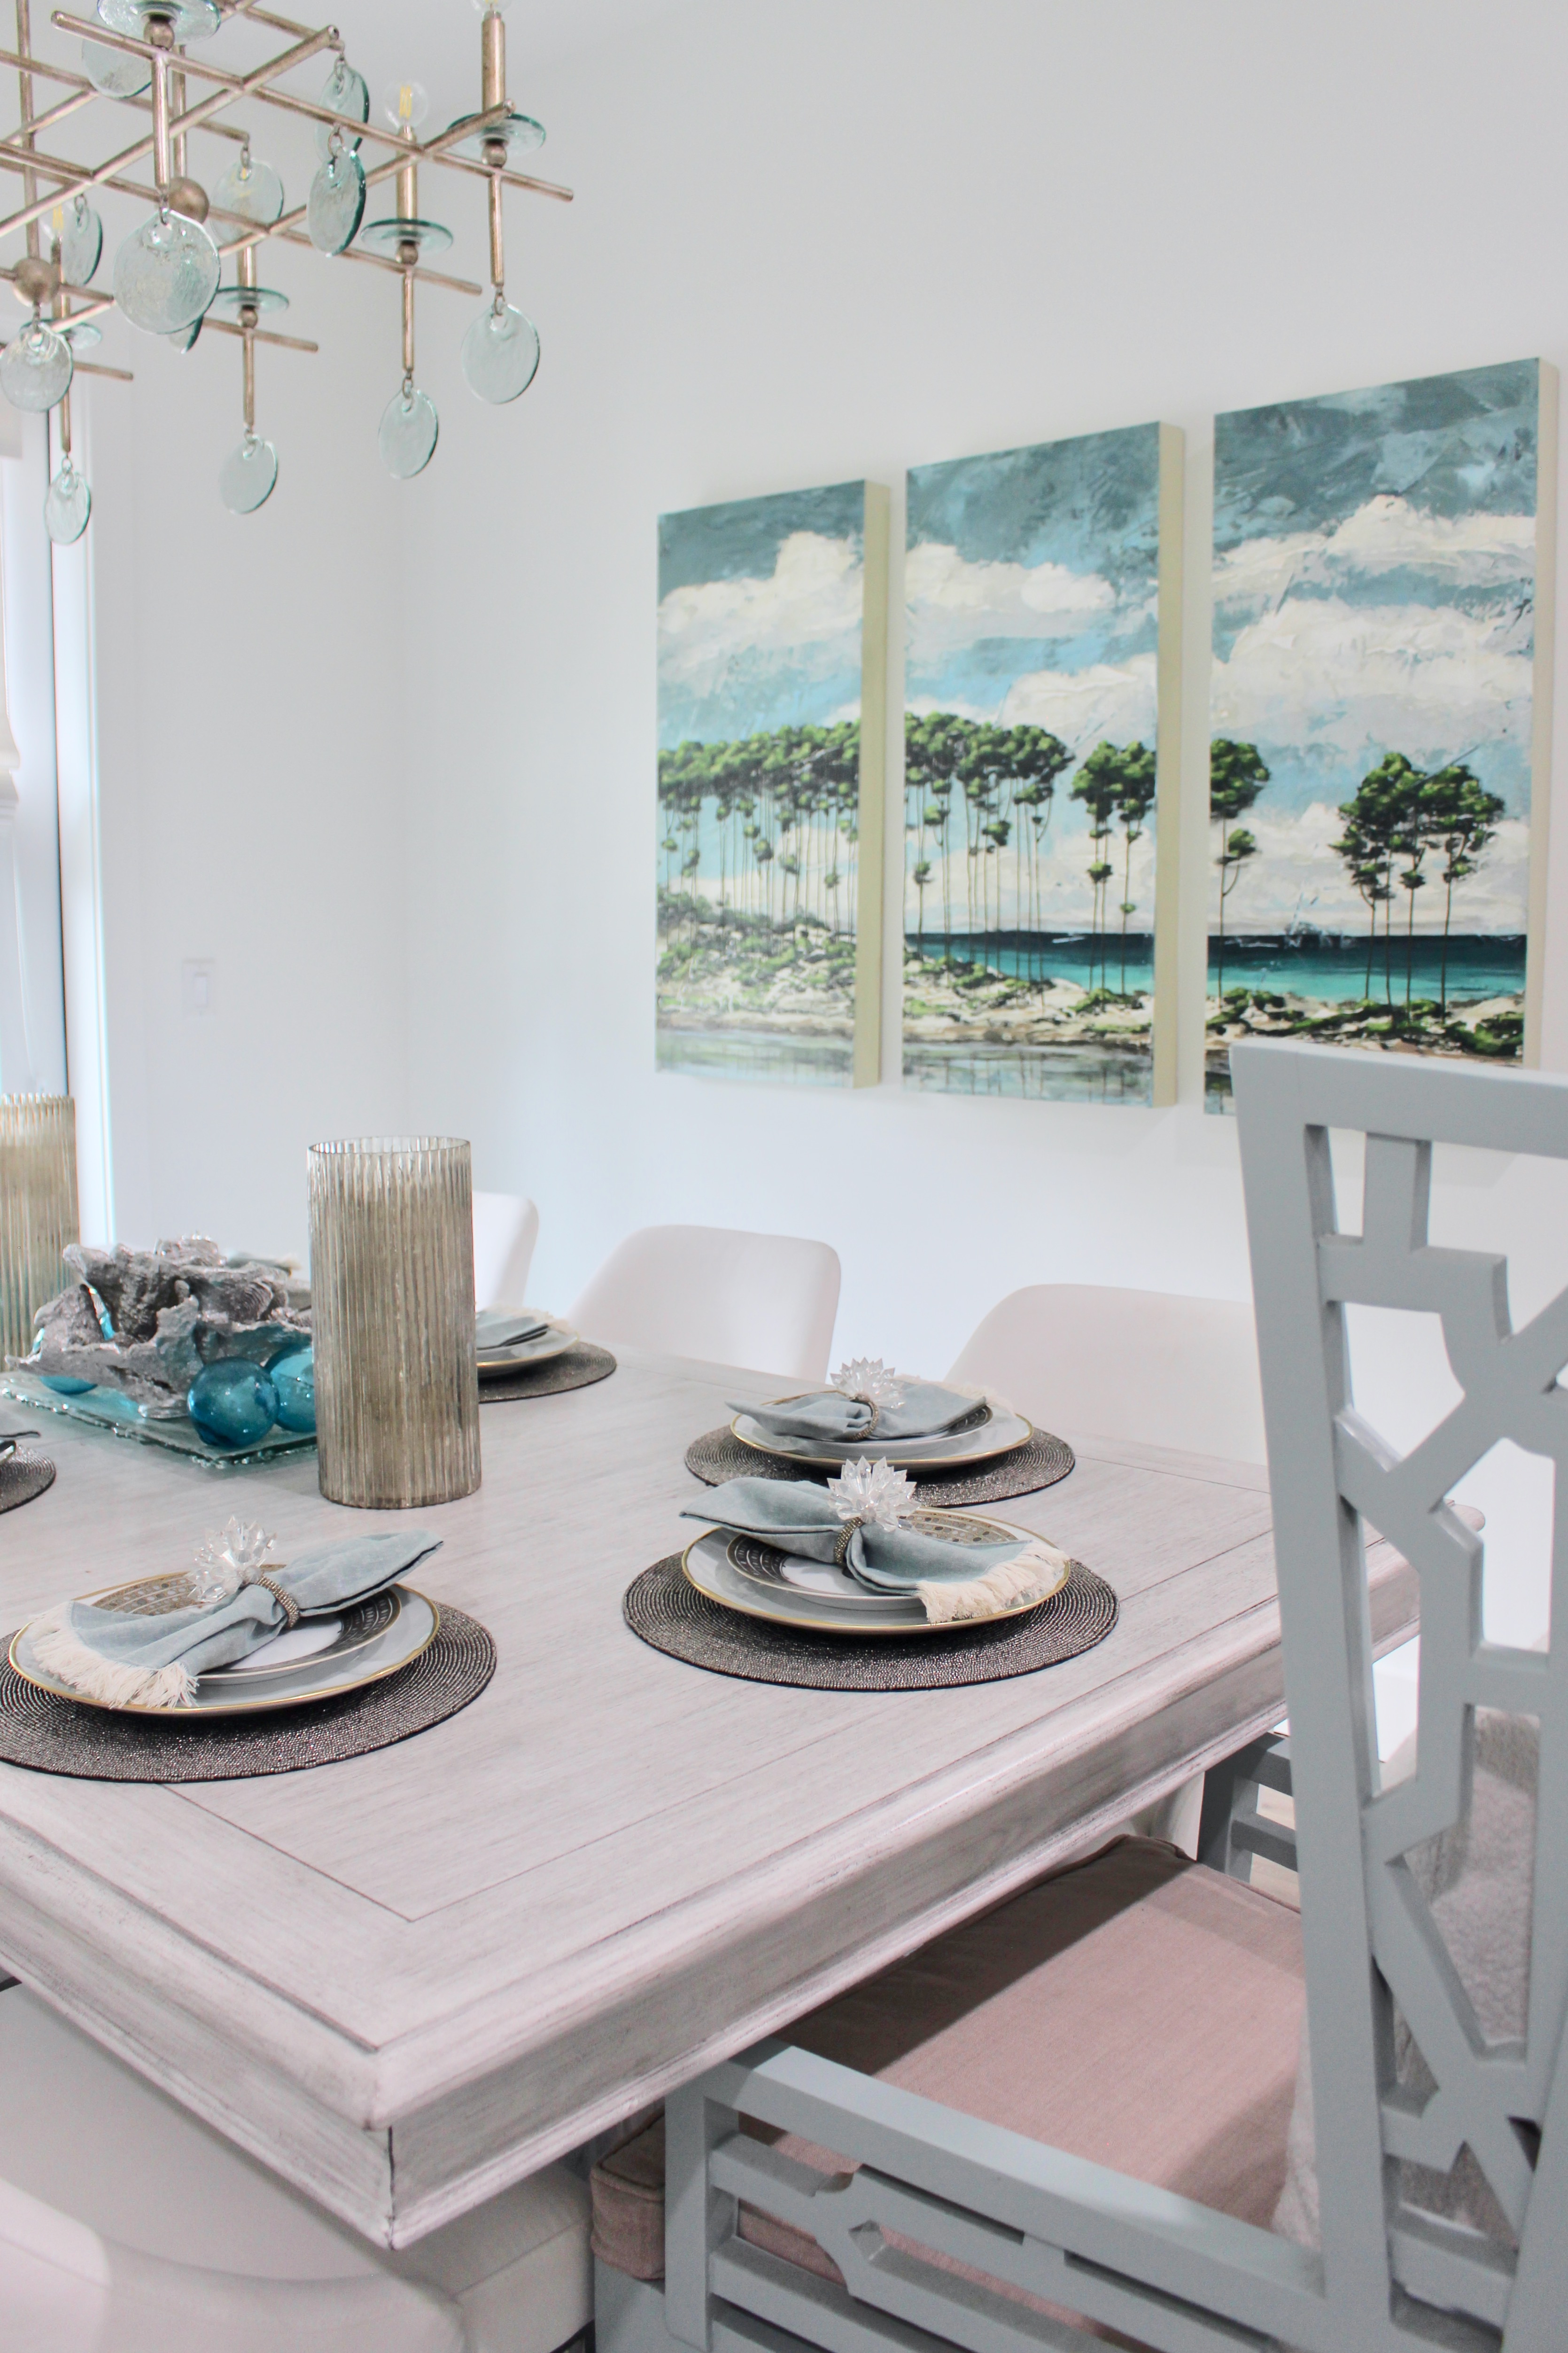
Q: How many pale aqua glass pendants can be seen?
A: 12